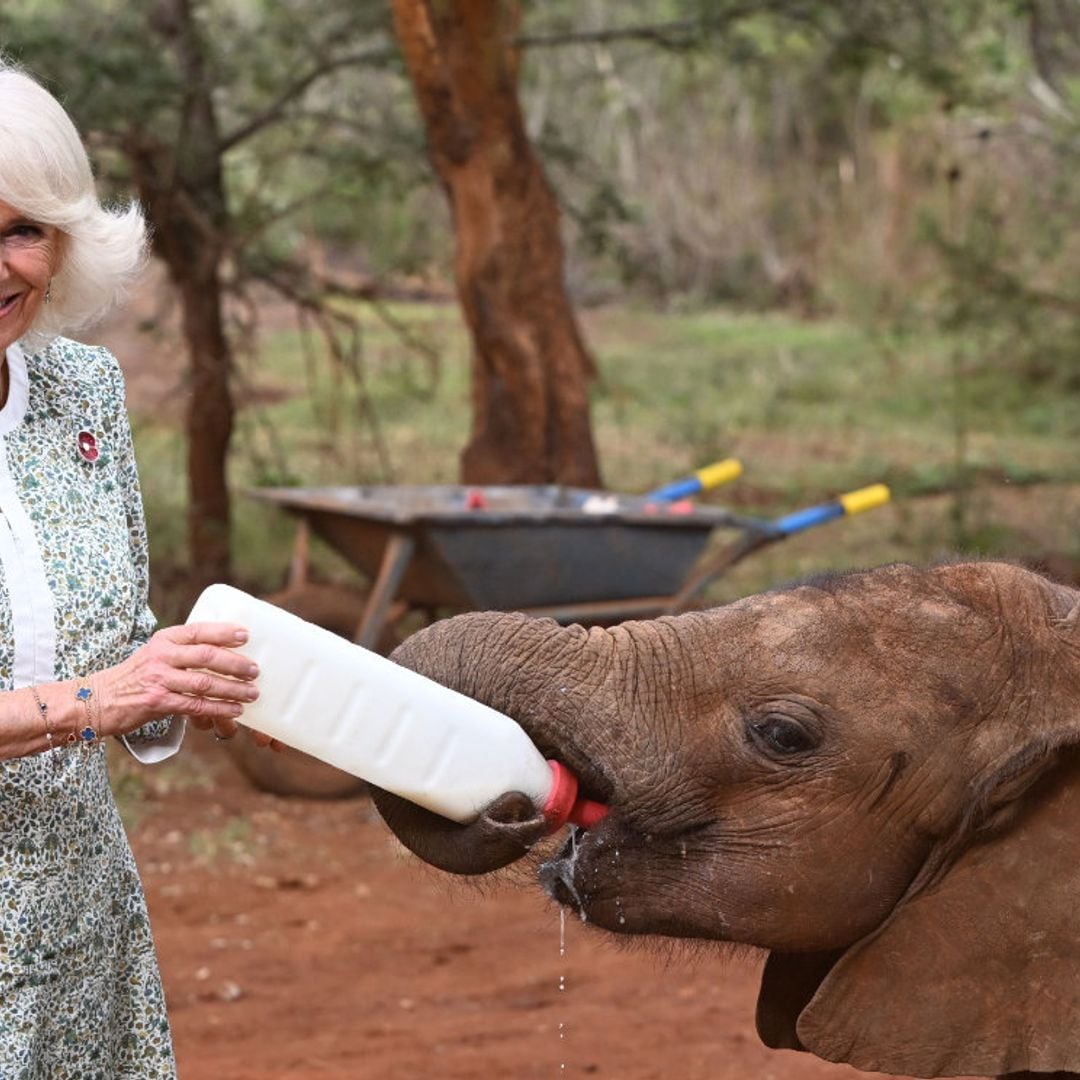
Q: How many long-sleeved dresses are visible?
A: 1